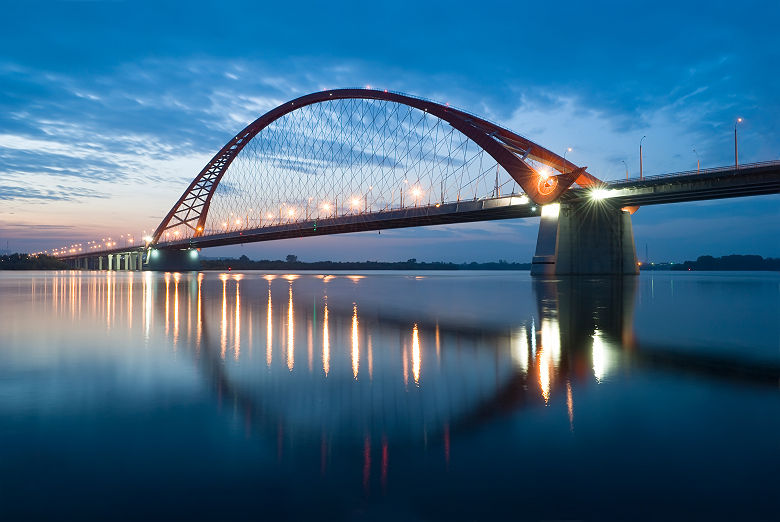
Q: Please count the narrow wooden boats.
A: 0